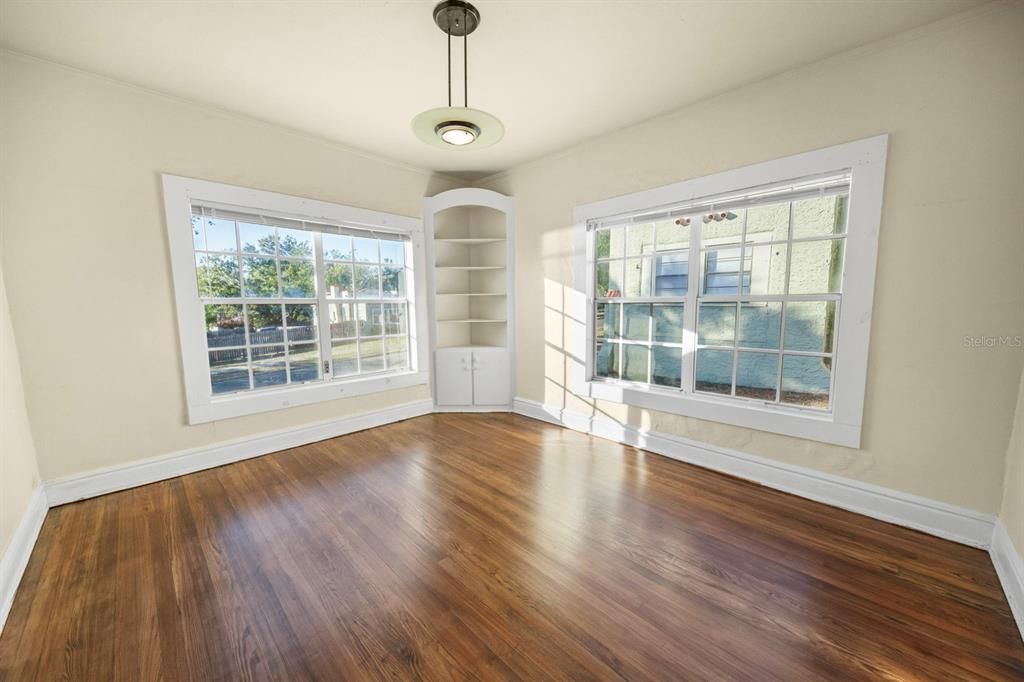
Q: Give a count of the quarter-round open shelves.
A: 4